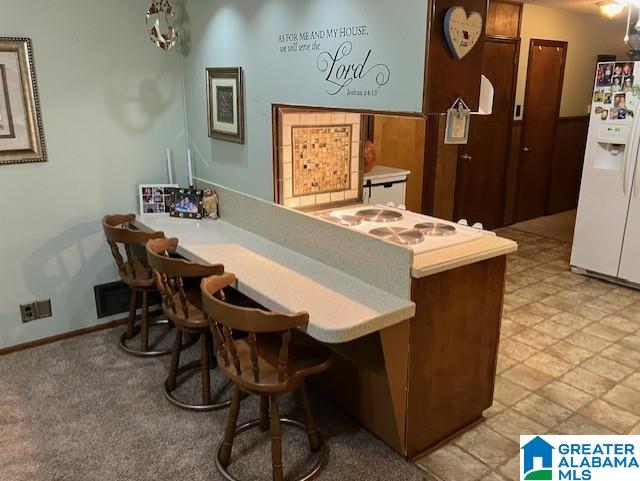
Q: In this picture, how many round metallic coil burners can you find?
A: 4